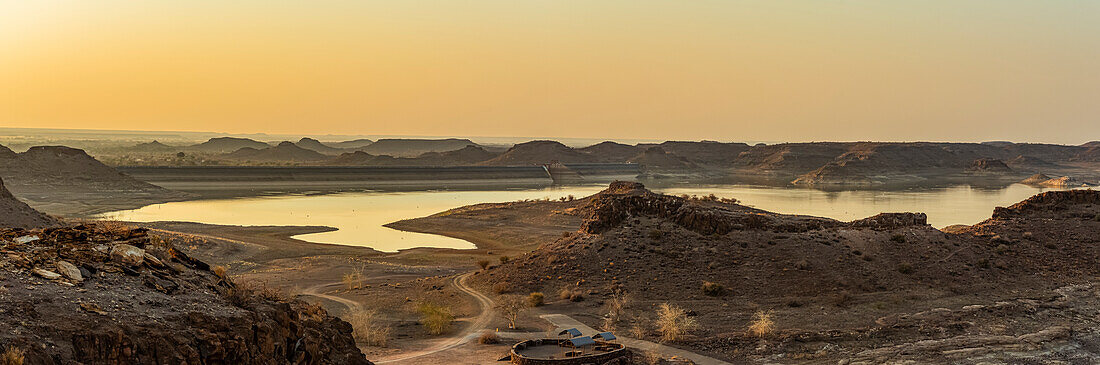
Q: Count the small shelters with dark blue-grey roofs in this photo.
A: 3